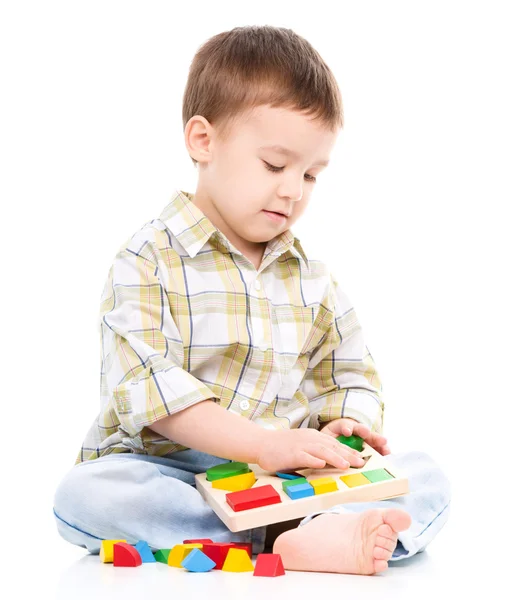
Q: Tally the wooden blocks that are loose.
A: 11